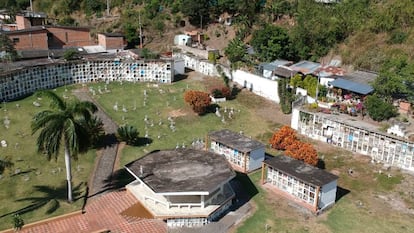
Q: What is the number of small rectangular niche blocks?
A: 2